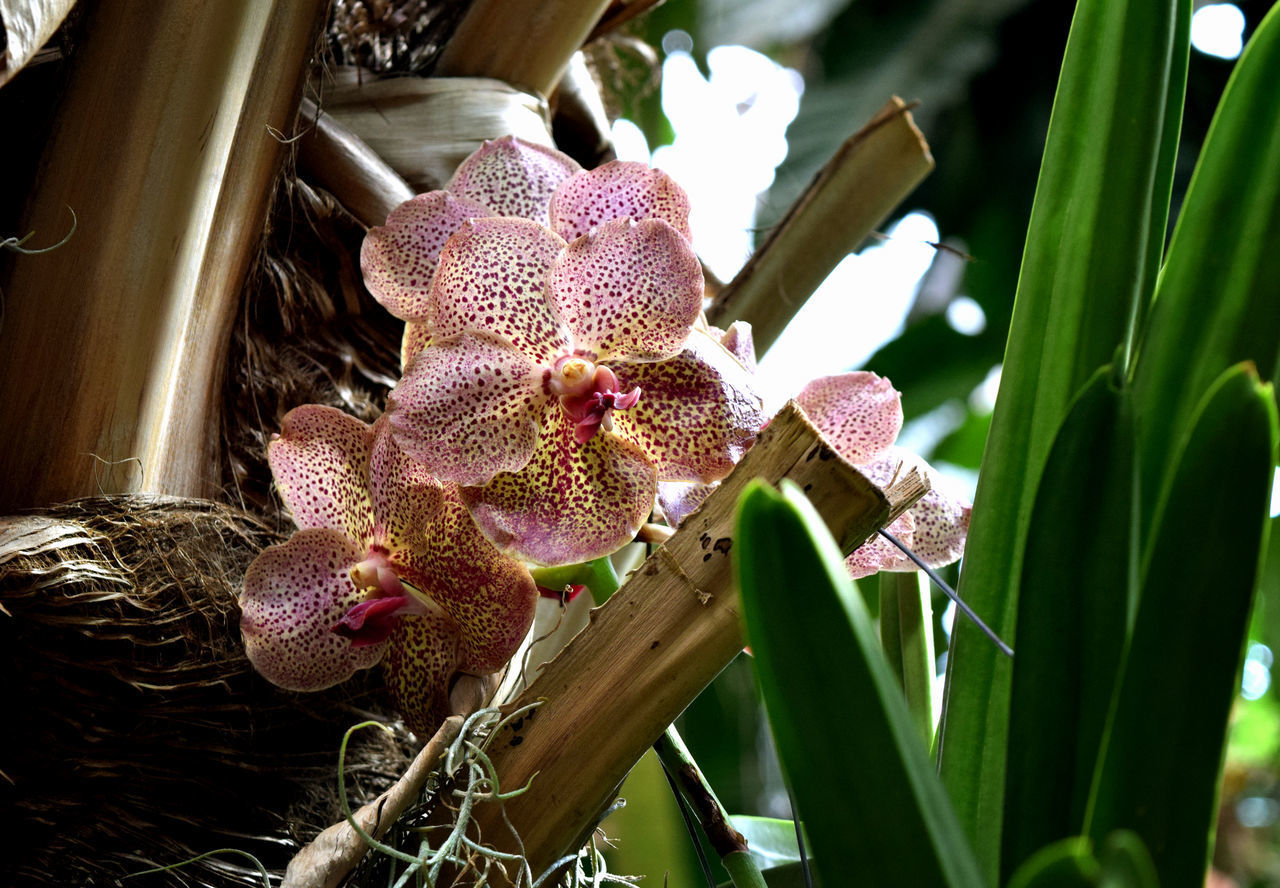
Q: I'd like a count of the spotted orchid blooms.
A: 4